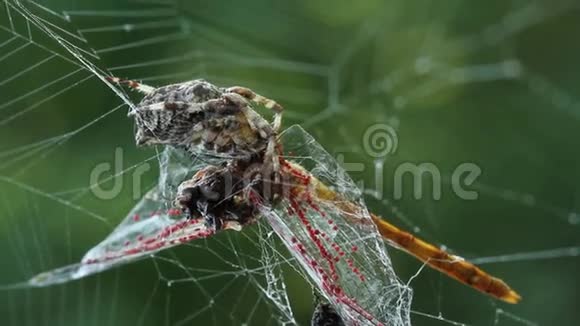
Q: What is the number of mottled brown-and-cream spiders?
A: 1